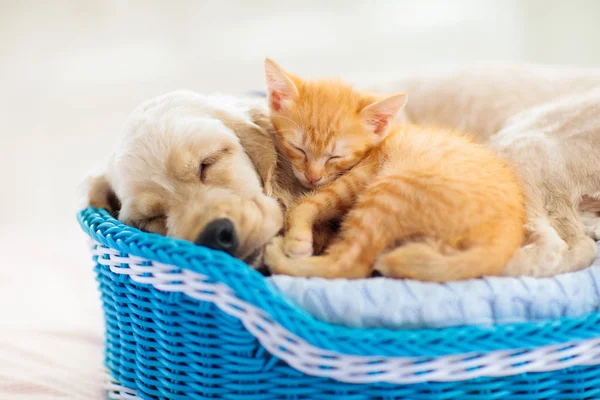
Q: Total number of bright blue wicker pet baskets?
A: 1